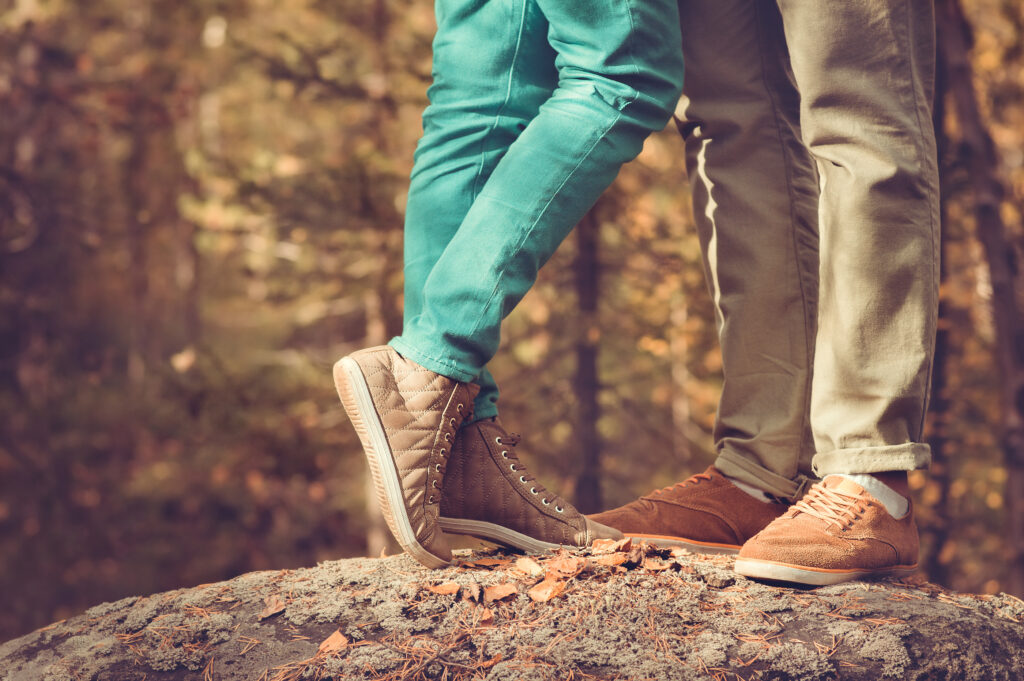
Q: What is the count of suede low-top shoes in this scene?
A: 2